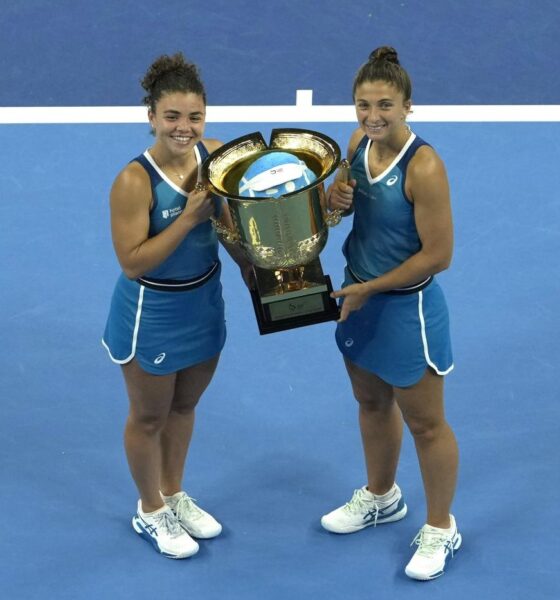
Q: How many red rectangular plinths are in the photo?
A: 0